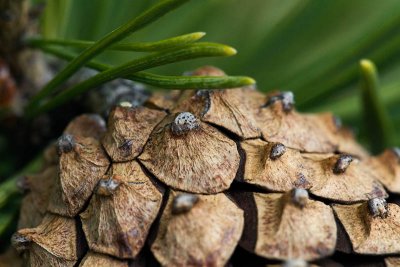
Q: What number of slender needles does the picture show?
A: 5